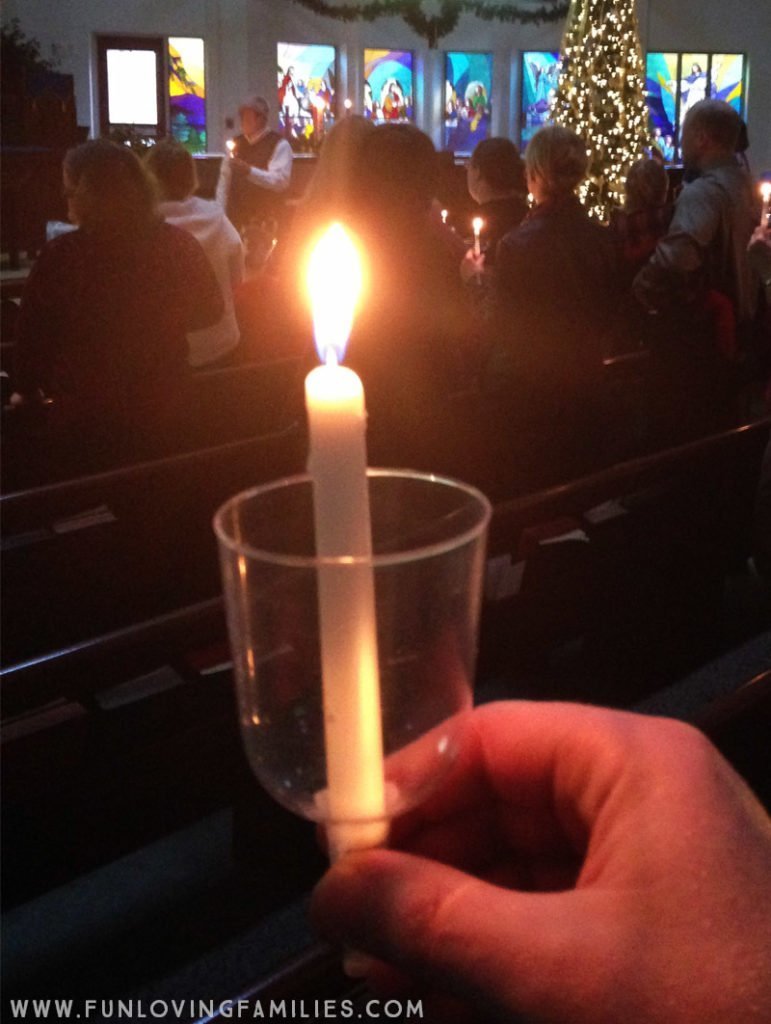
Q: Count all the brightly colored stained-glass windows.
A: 6